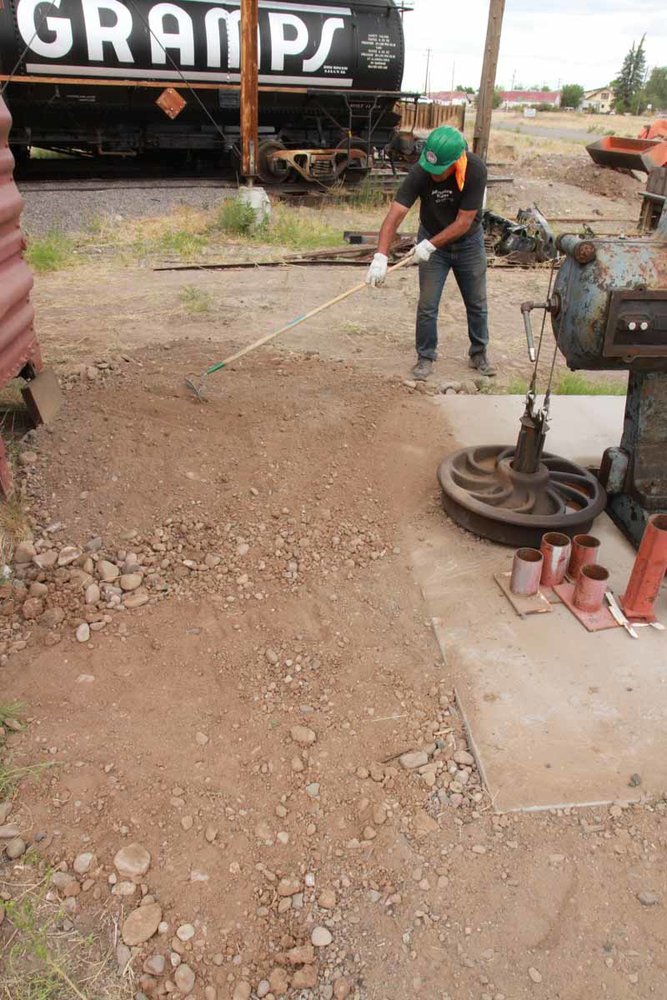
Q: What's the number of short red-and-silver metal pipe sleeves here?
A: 4